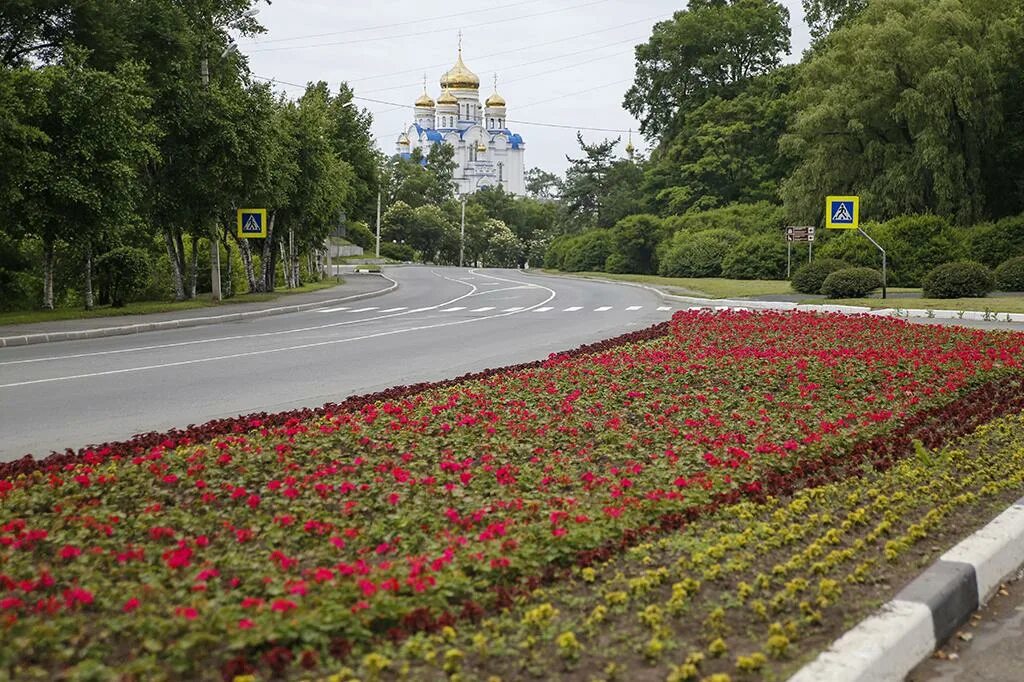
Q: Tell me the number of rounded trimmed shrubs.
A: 4